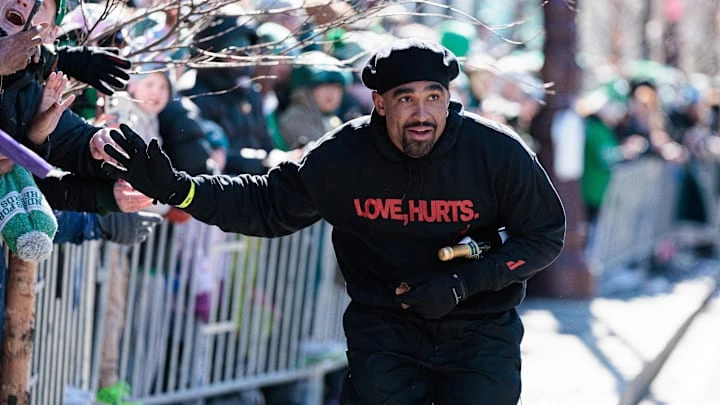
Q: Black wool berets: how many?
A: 1